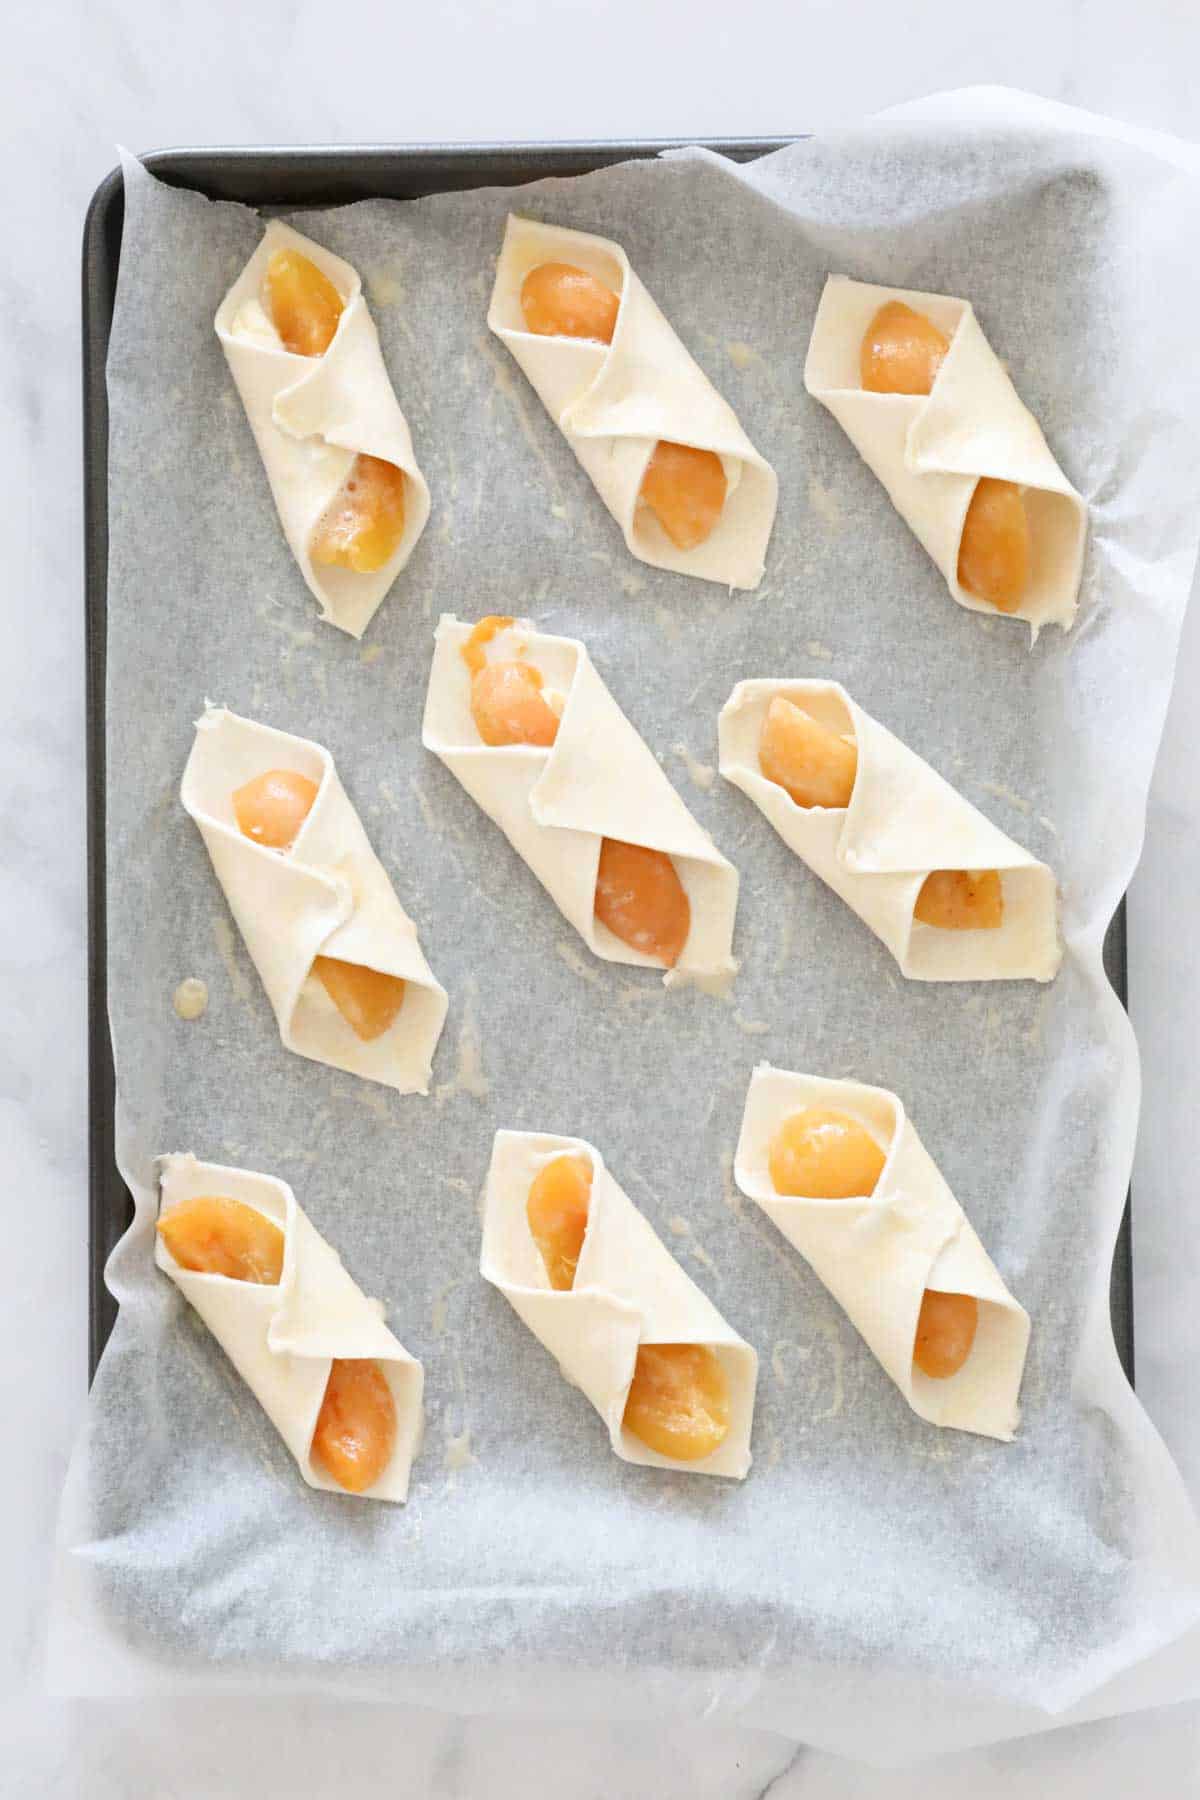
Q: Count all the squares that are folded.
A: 9